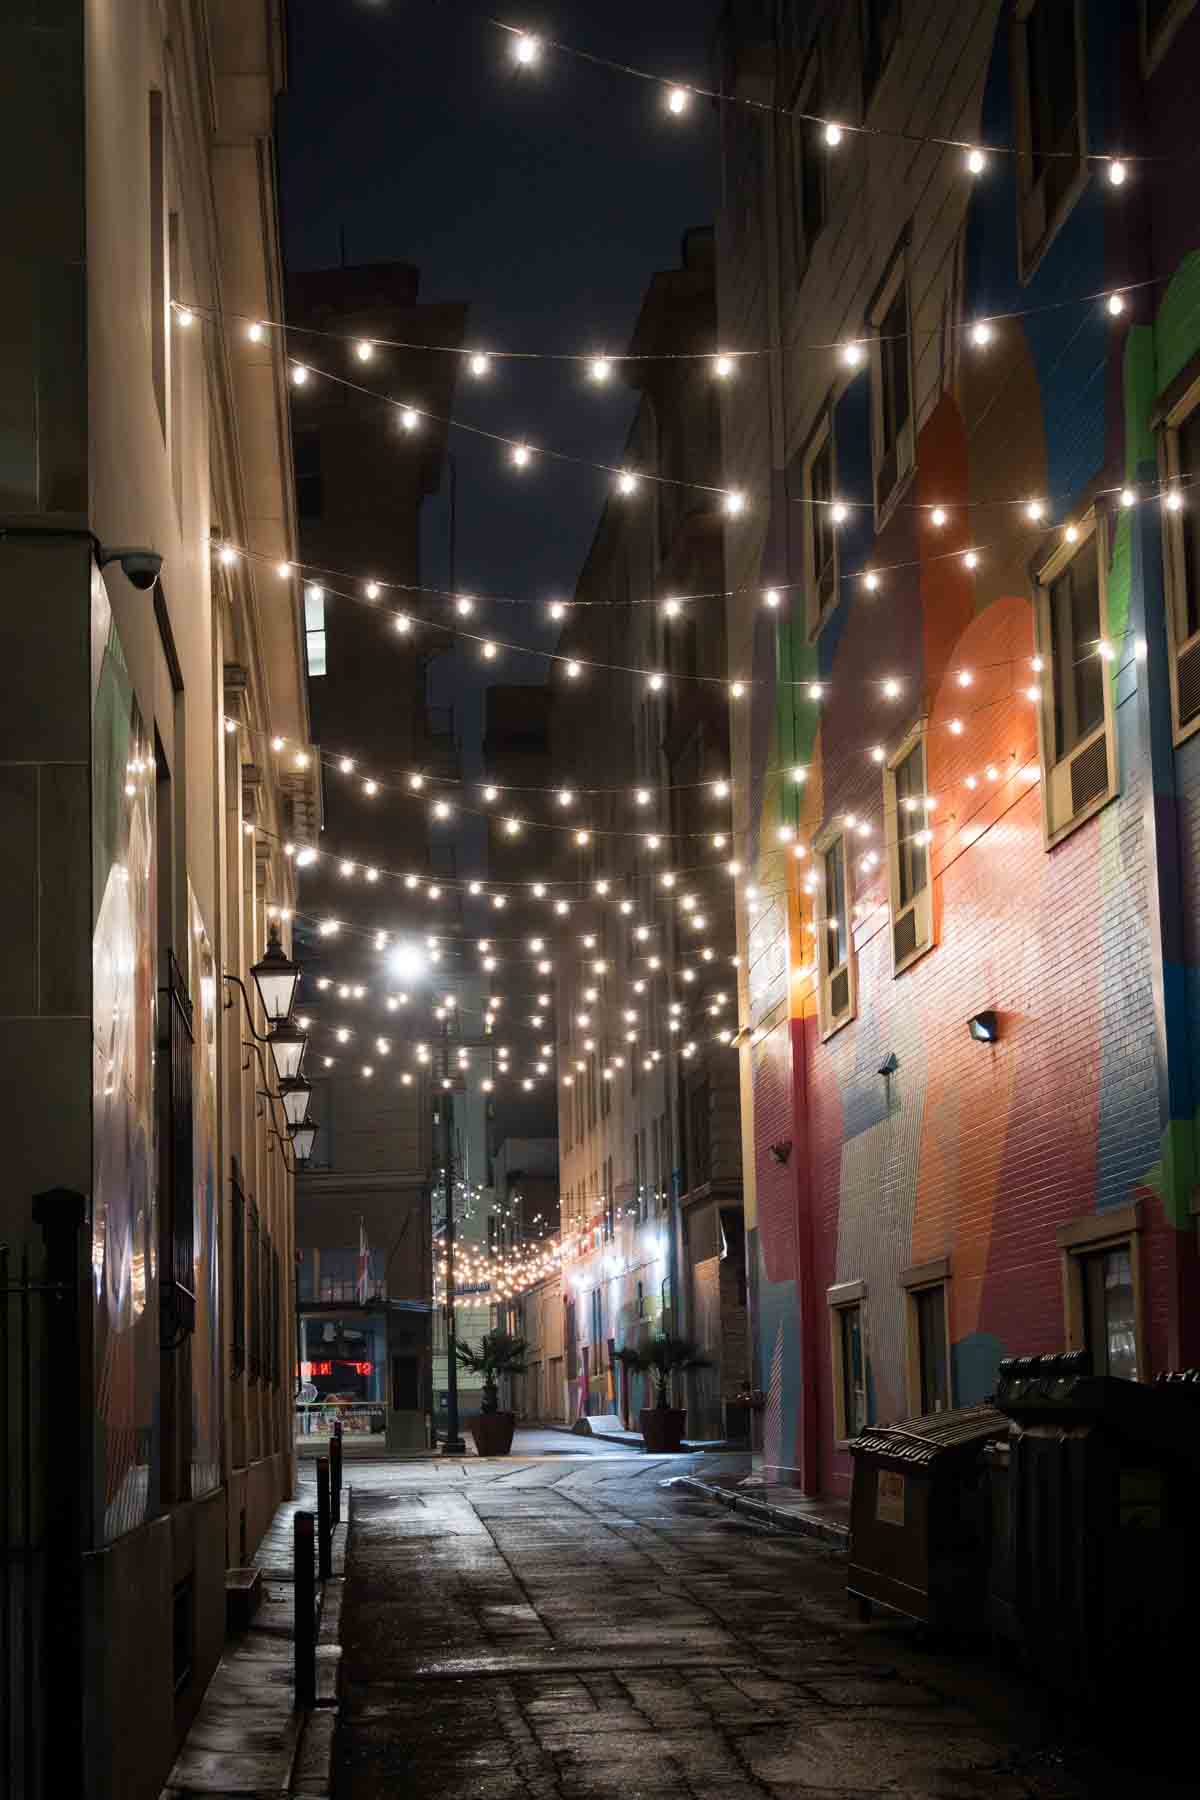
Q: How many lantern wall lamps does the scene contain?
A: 4